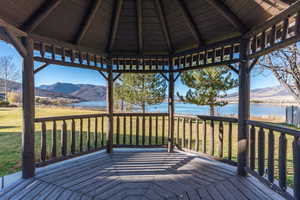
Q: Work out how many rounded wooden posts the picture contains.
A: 4